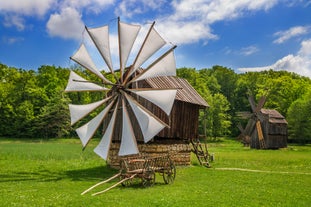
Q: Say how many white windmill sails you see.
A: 12